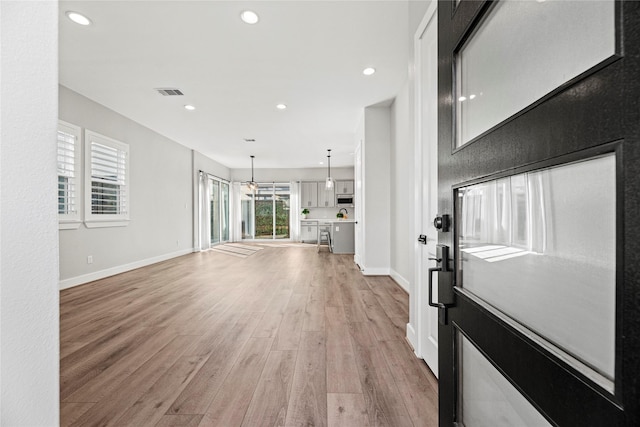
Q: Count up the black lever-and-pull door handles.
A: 1